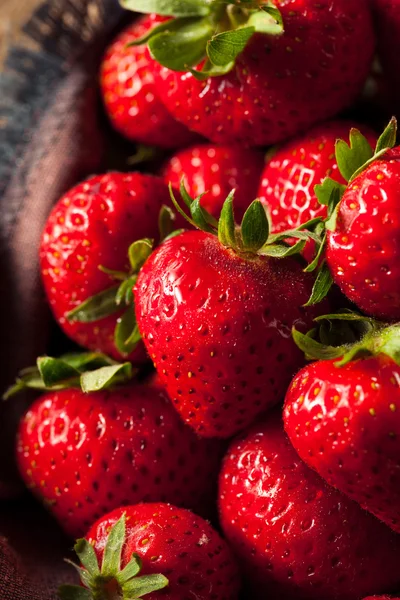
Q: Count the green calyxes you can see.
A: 7